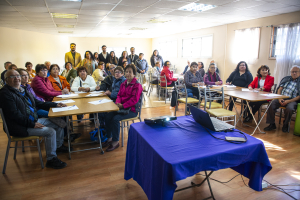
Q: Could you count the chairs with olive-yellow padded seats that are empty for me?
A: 3